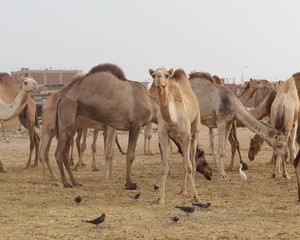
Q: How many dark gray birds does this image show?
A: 7